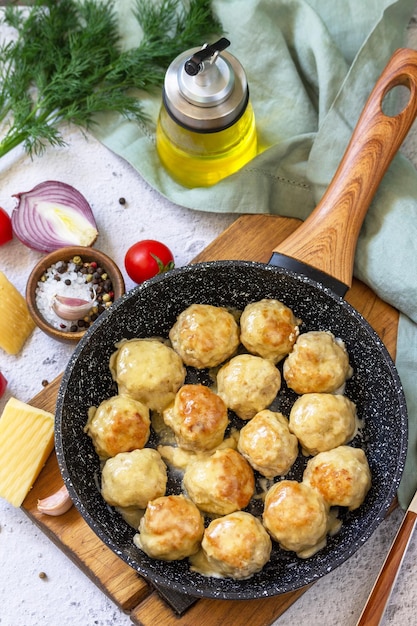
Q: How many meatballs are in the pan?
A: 15